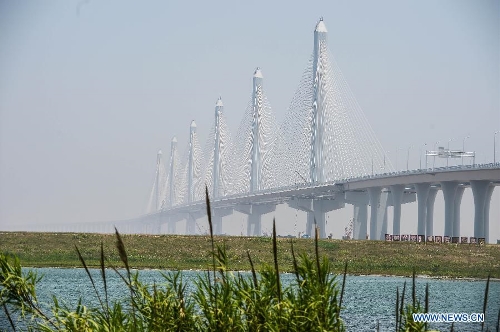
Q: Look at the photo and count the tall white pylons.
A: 6